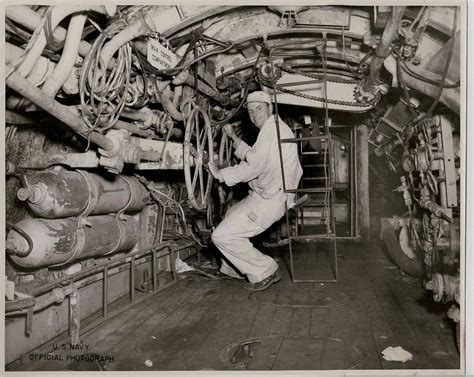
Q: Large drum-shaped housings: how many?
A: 2